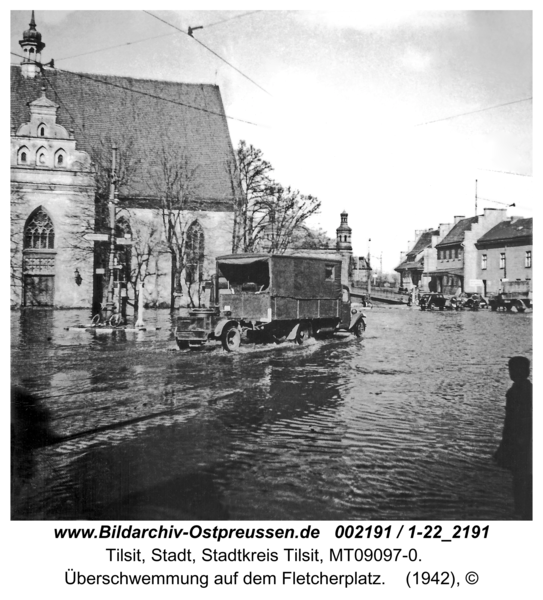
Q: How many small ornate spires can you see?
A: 2